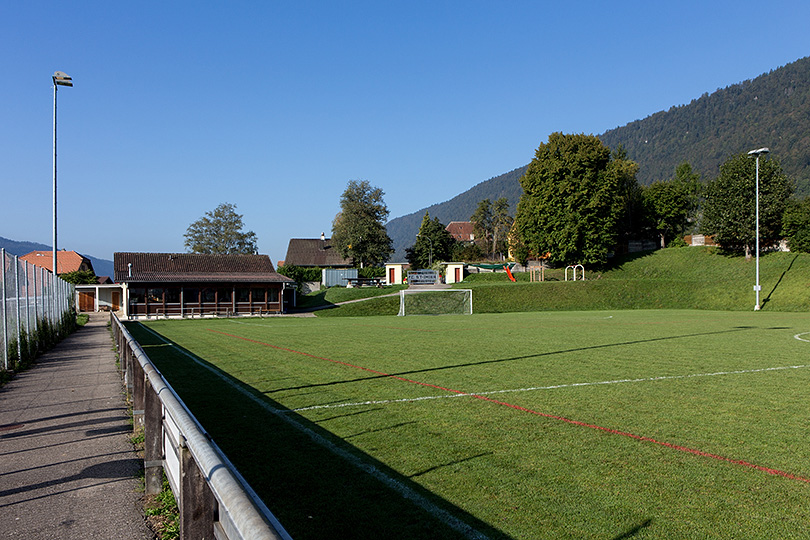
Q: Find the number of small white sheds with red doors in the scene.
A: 2